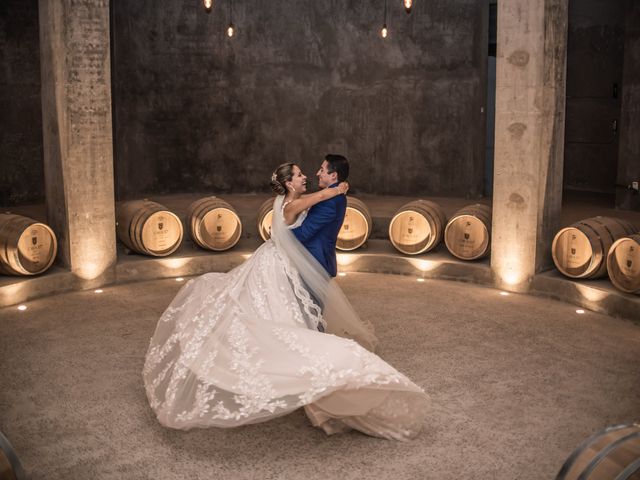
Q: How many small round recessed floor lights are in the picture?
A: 7